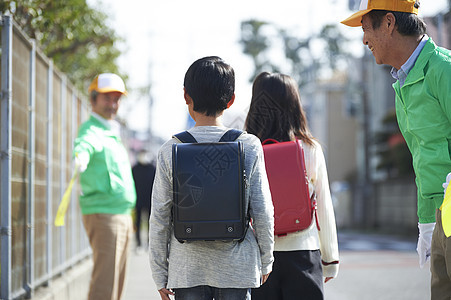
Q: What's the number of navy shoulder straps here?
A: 2